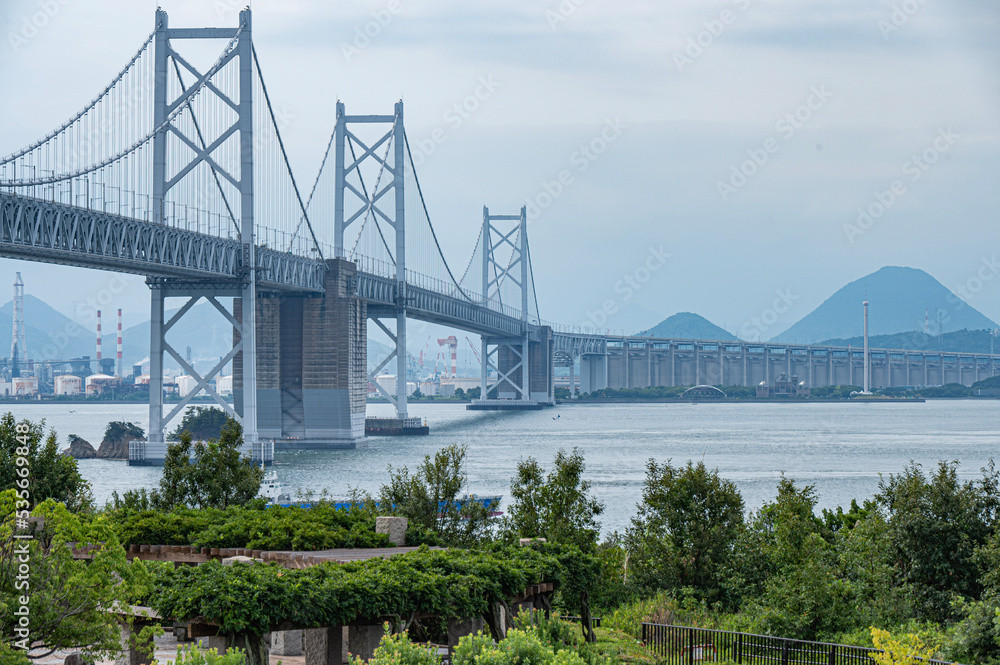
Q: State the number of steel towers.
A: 3